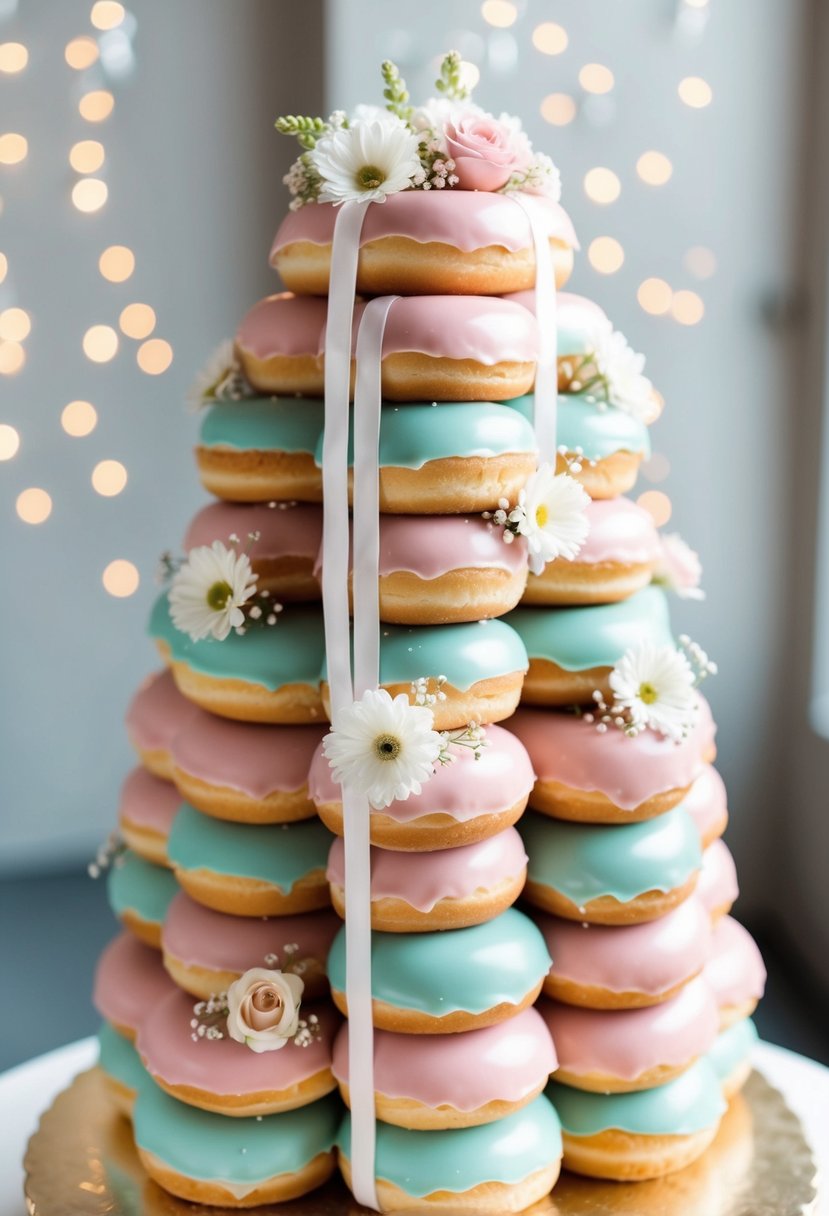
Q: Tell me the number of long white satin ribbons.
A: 3